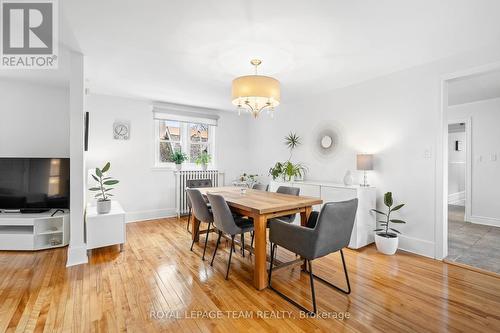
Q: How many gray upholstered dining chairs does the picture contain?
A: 6